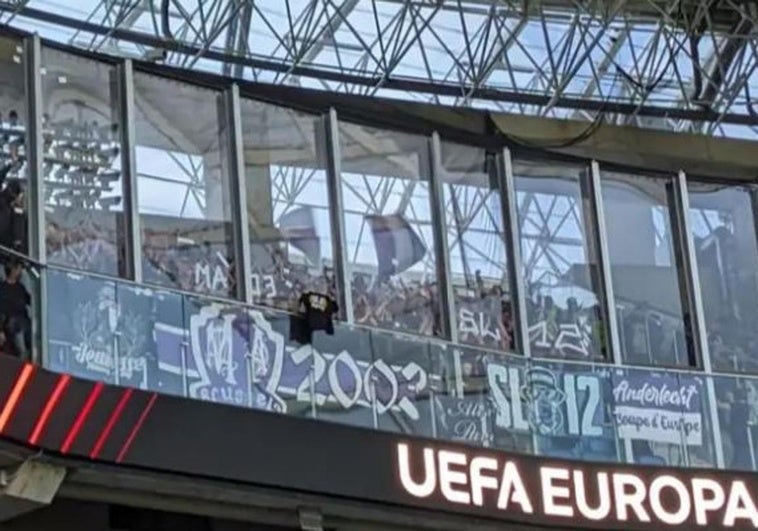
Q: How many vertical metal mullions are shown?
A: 8